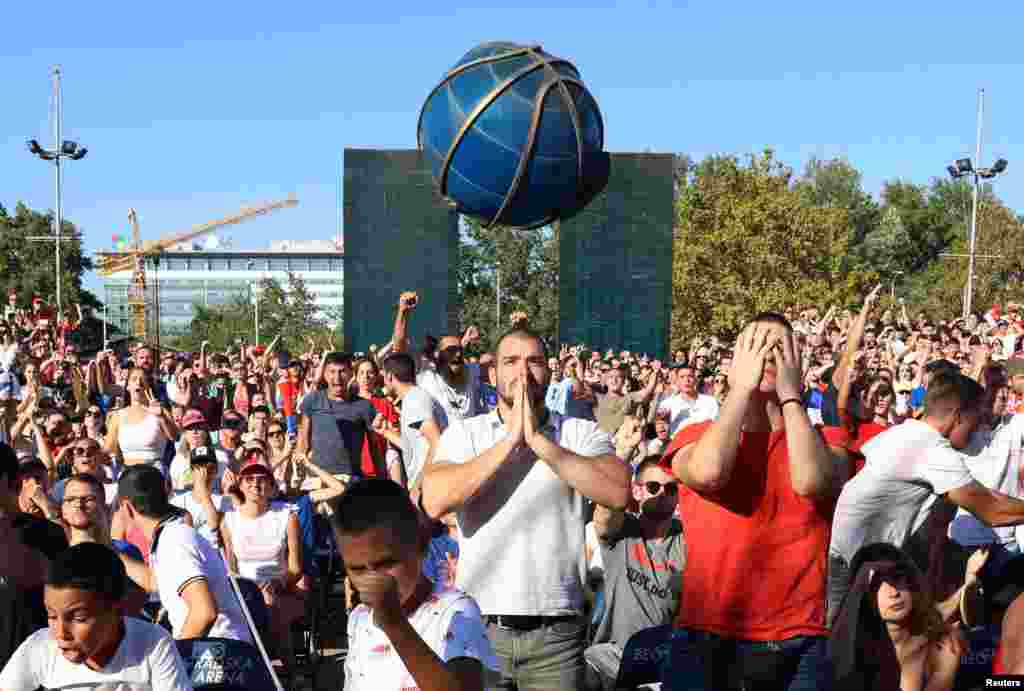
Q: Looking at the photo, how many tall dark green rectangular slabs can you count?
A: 2